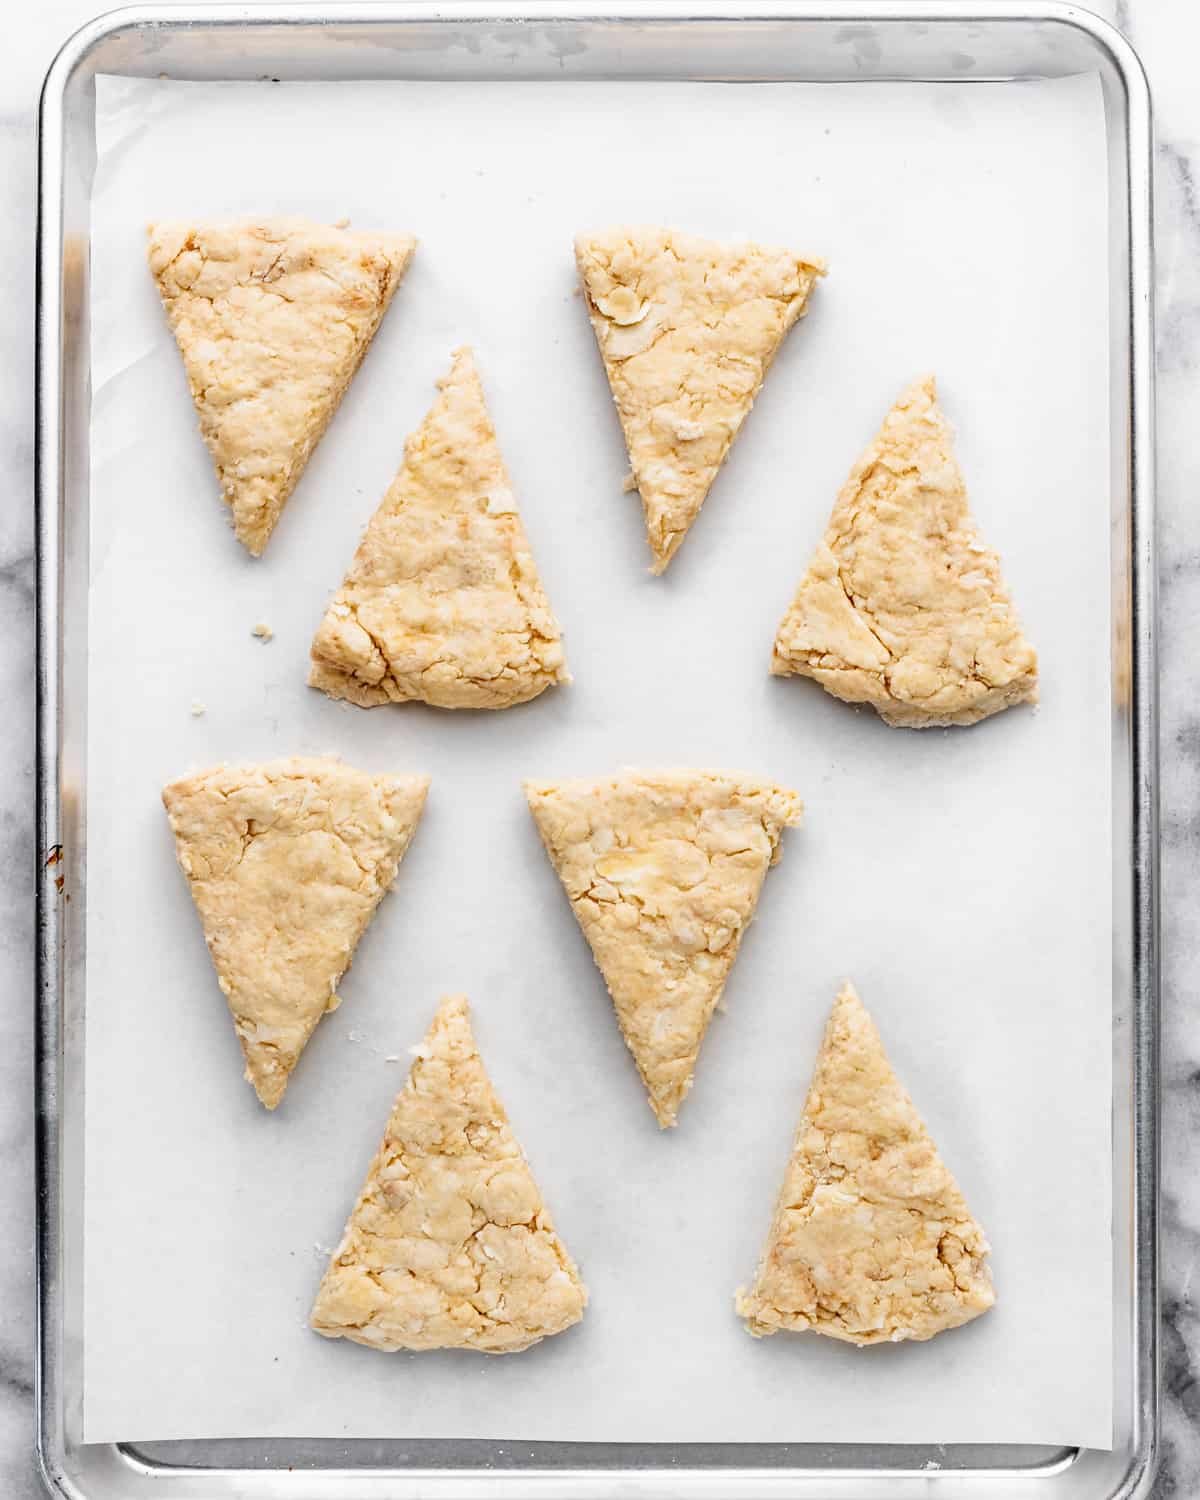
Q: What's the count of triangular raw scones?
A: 8